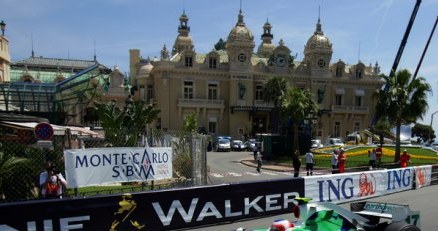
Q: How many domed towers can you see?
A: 4